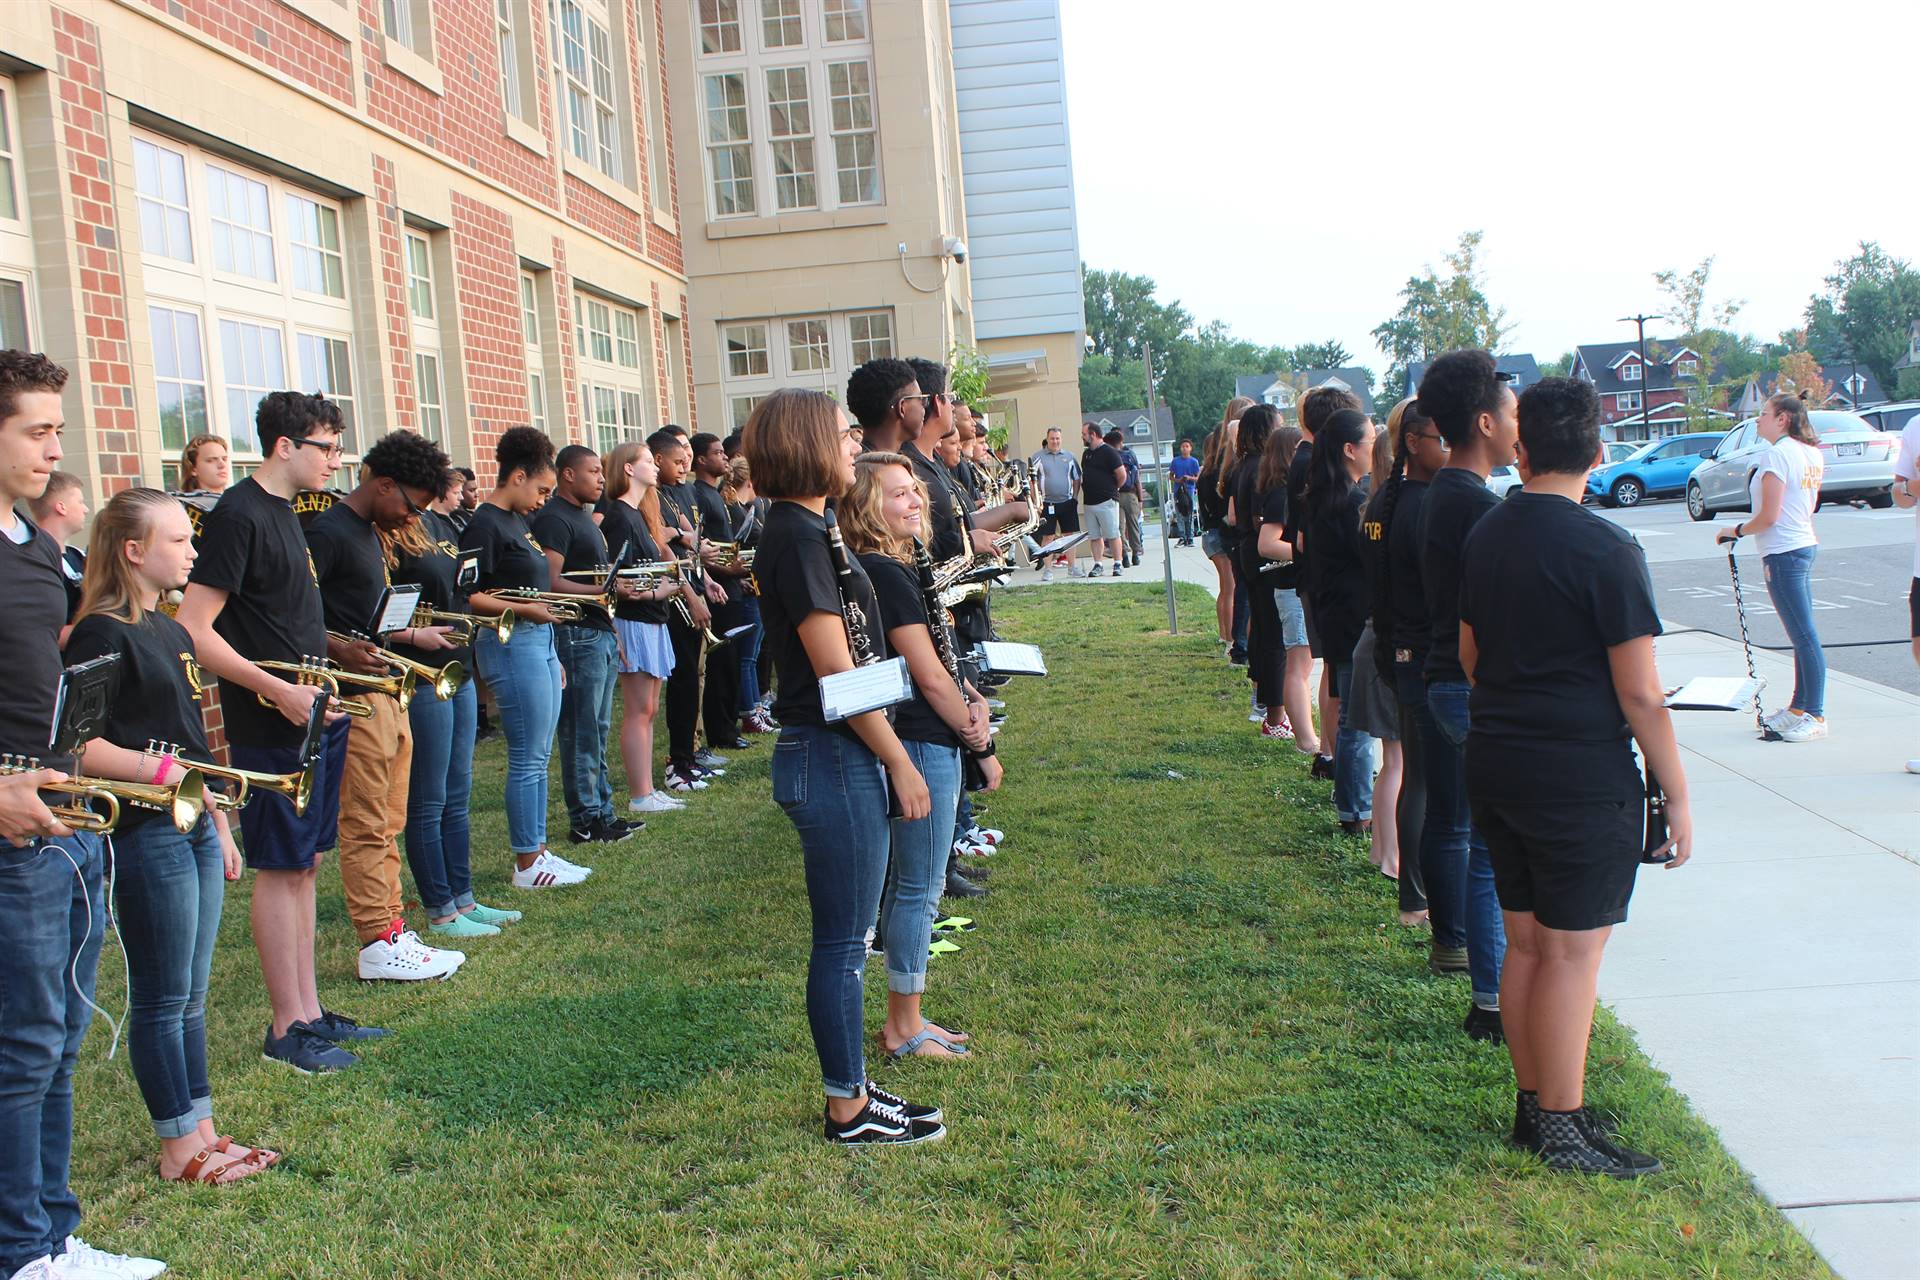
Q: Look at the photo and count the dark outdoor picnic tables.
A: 0